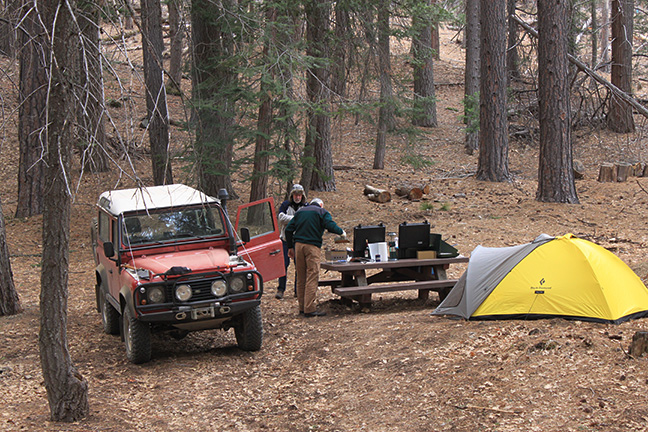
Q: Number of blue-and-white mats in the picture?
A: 0